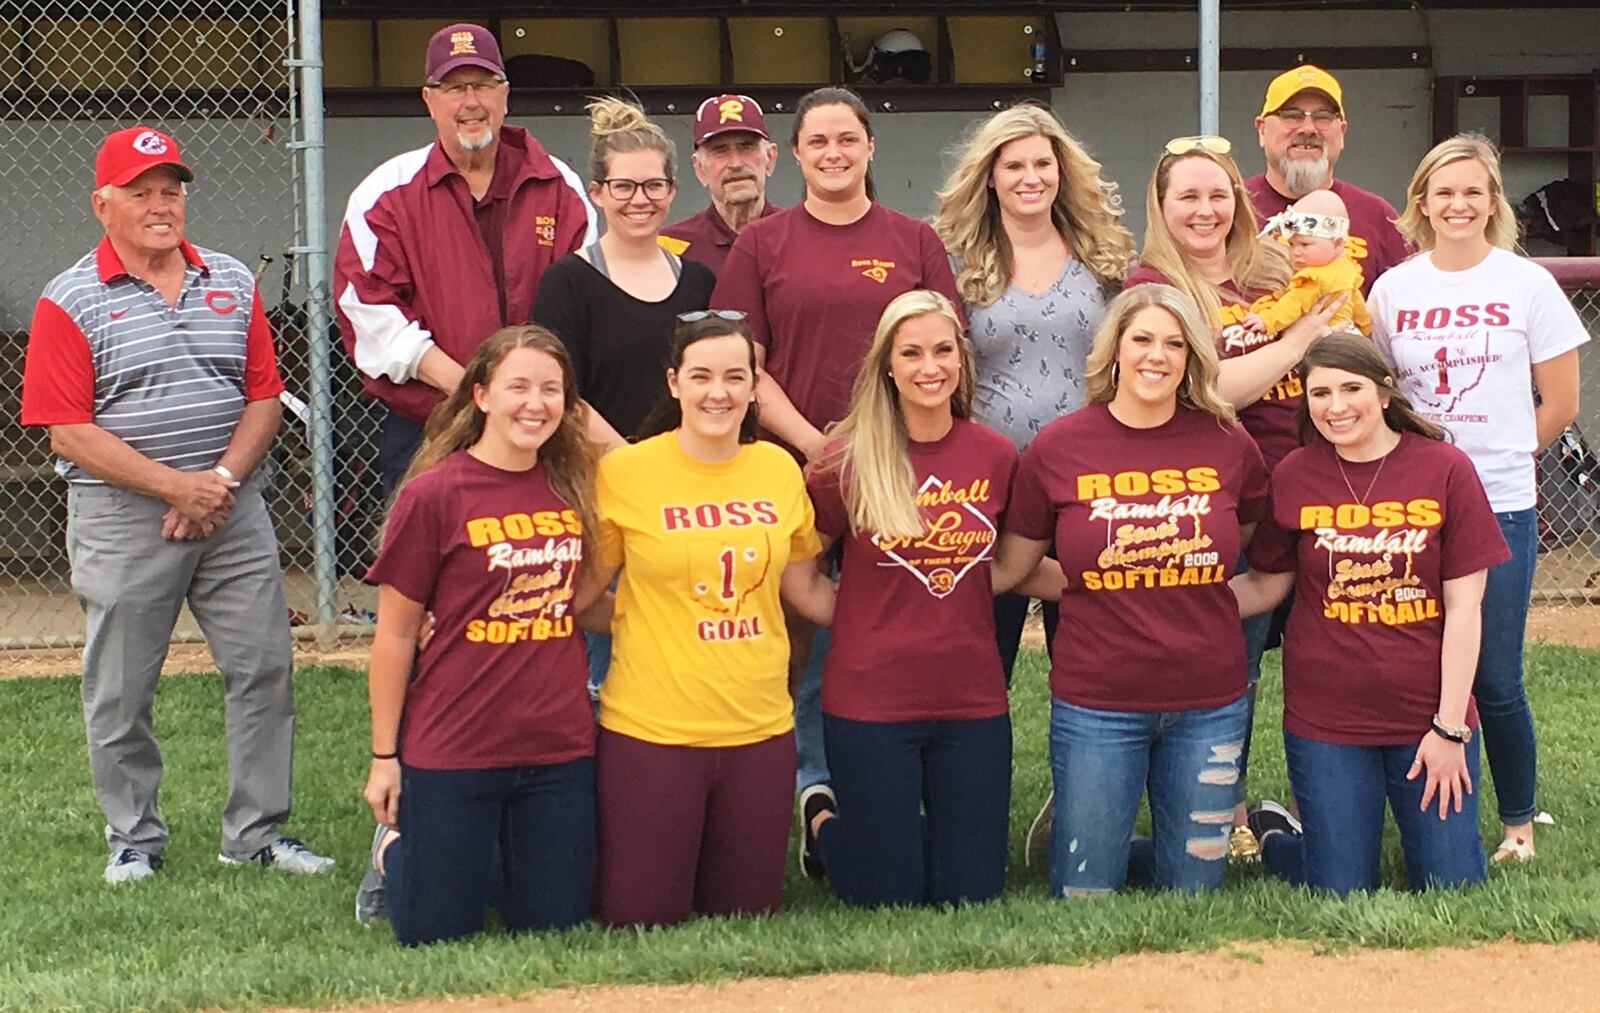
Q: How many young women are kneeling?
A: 5